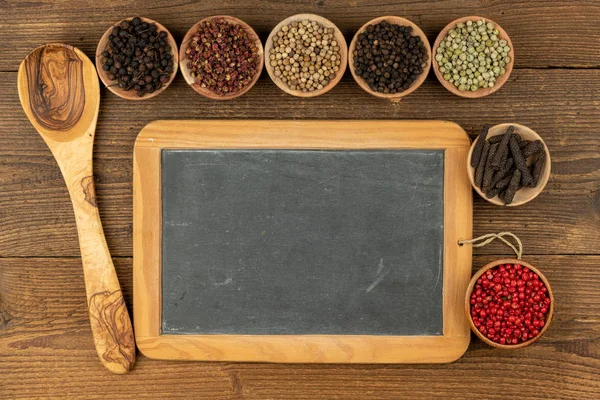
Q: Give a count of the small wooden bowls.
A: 7